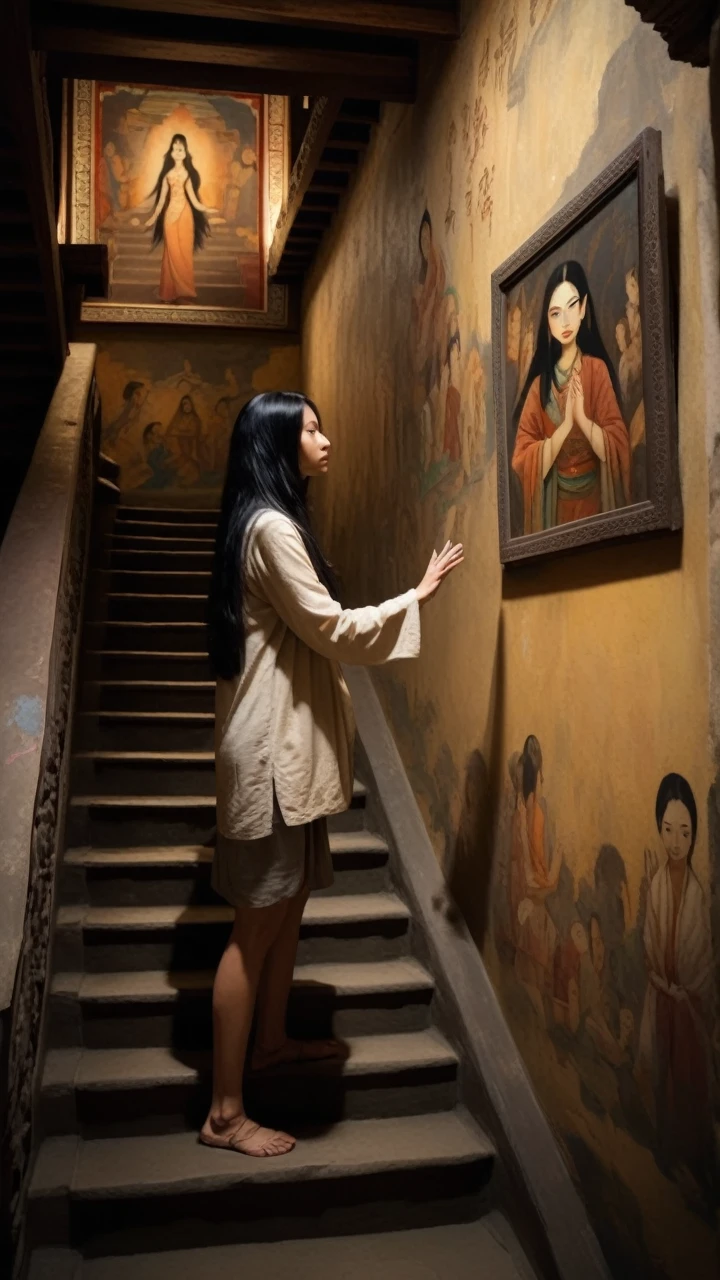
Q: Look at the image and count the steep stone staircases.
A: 1